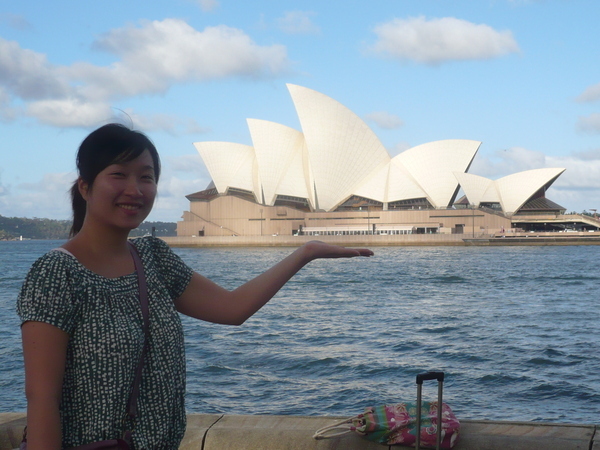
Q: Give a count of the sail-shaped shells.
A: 6